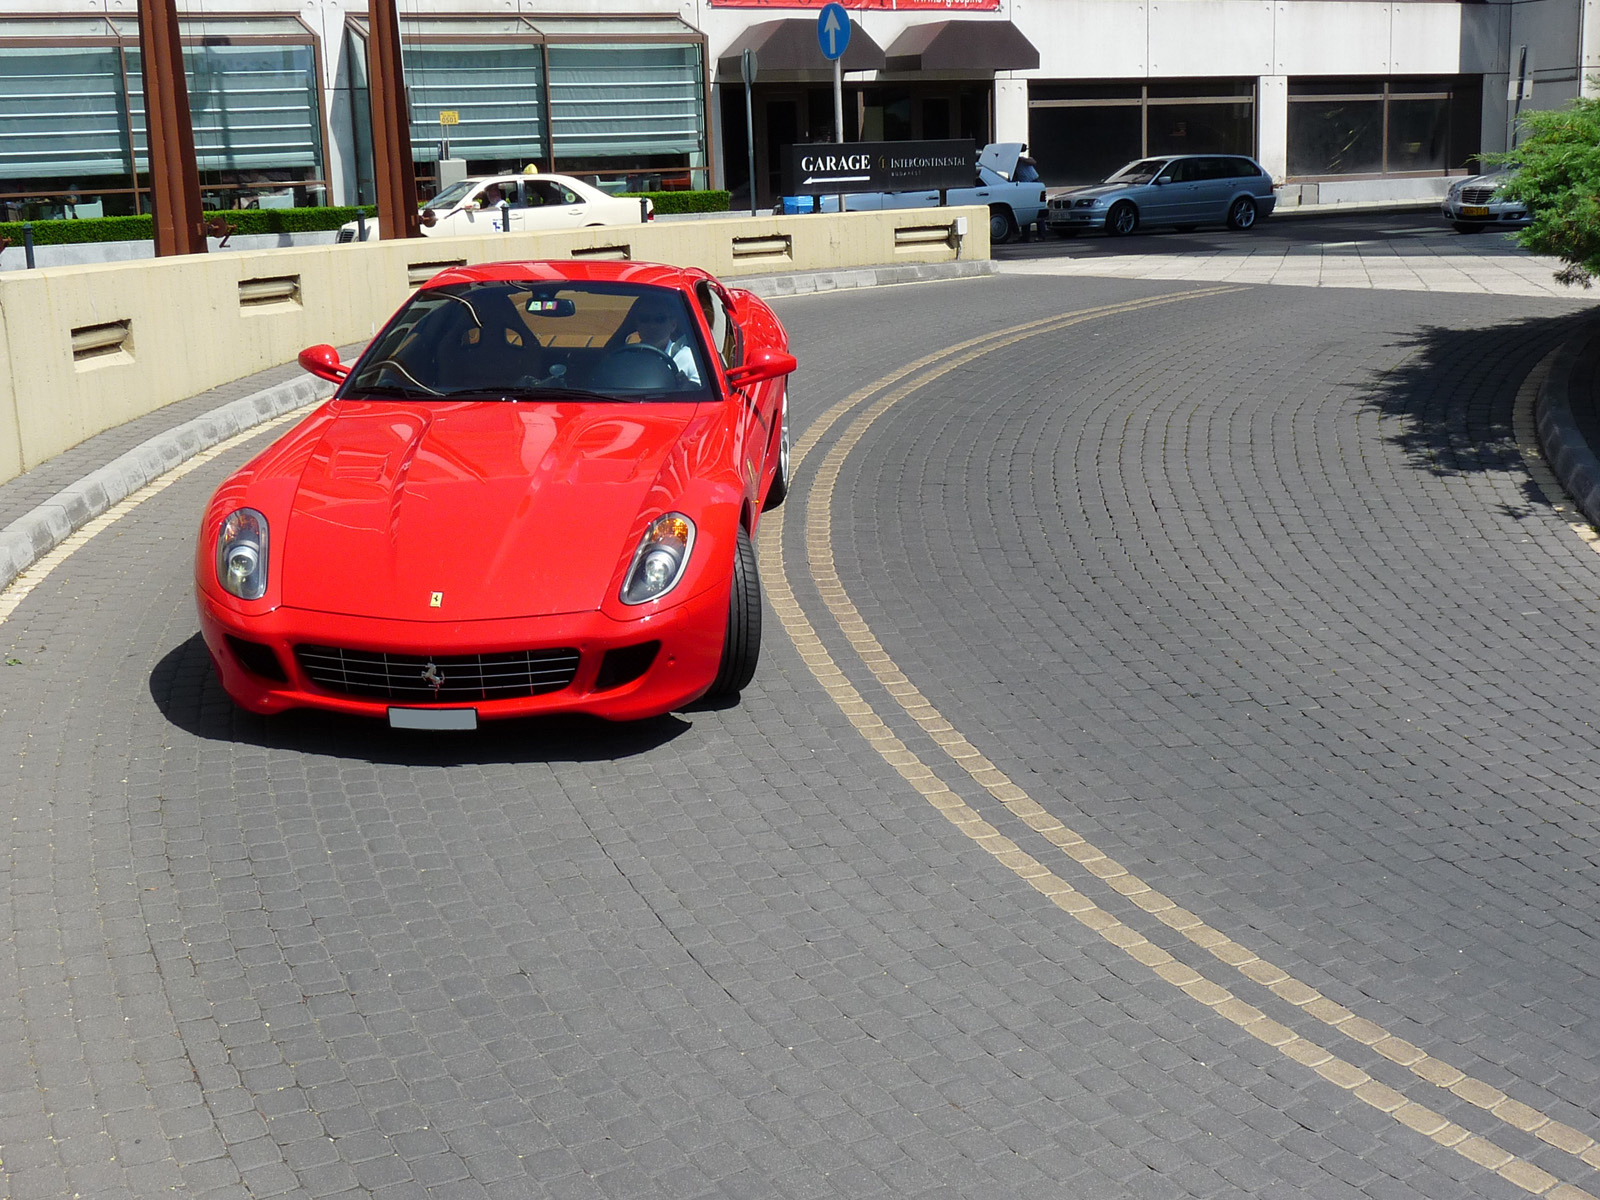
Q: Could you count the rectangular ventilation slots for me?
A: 6